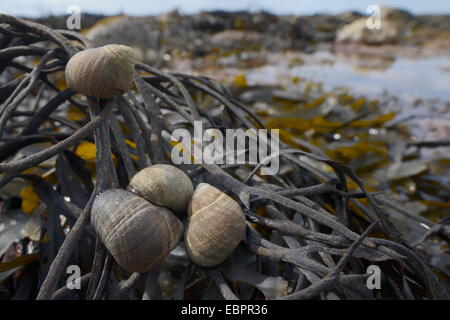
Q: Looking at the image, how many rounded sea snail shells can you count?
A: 4